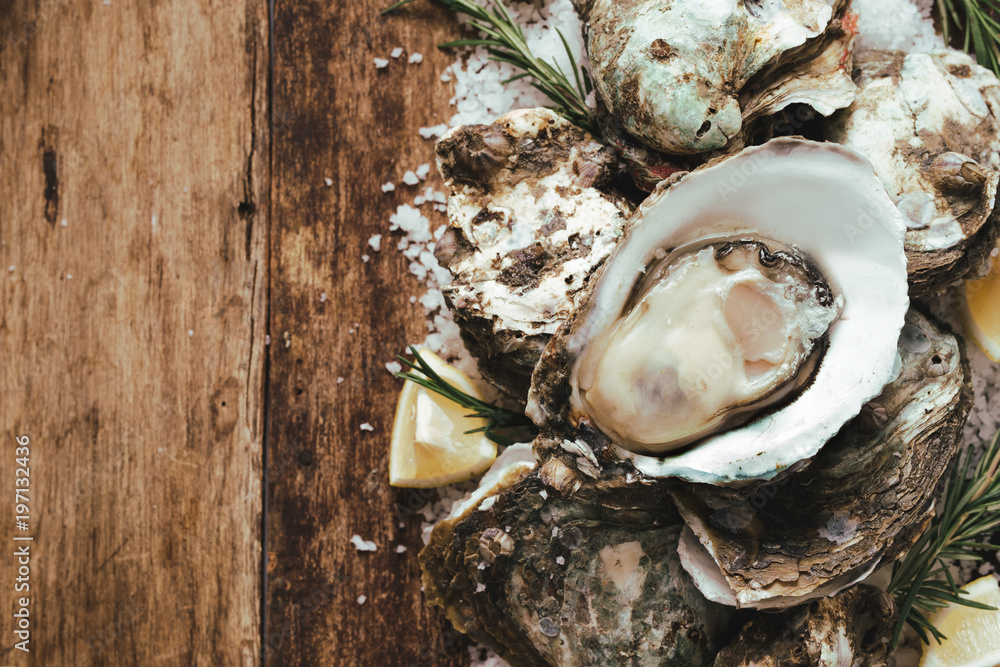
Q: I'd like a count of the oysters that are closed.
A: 6